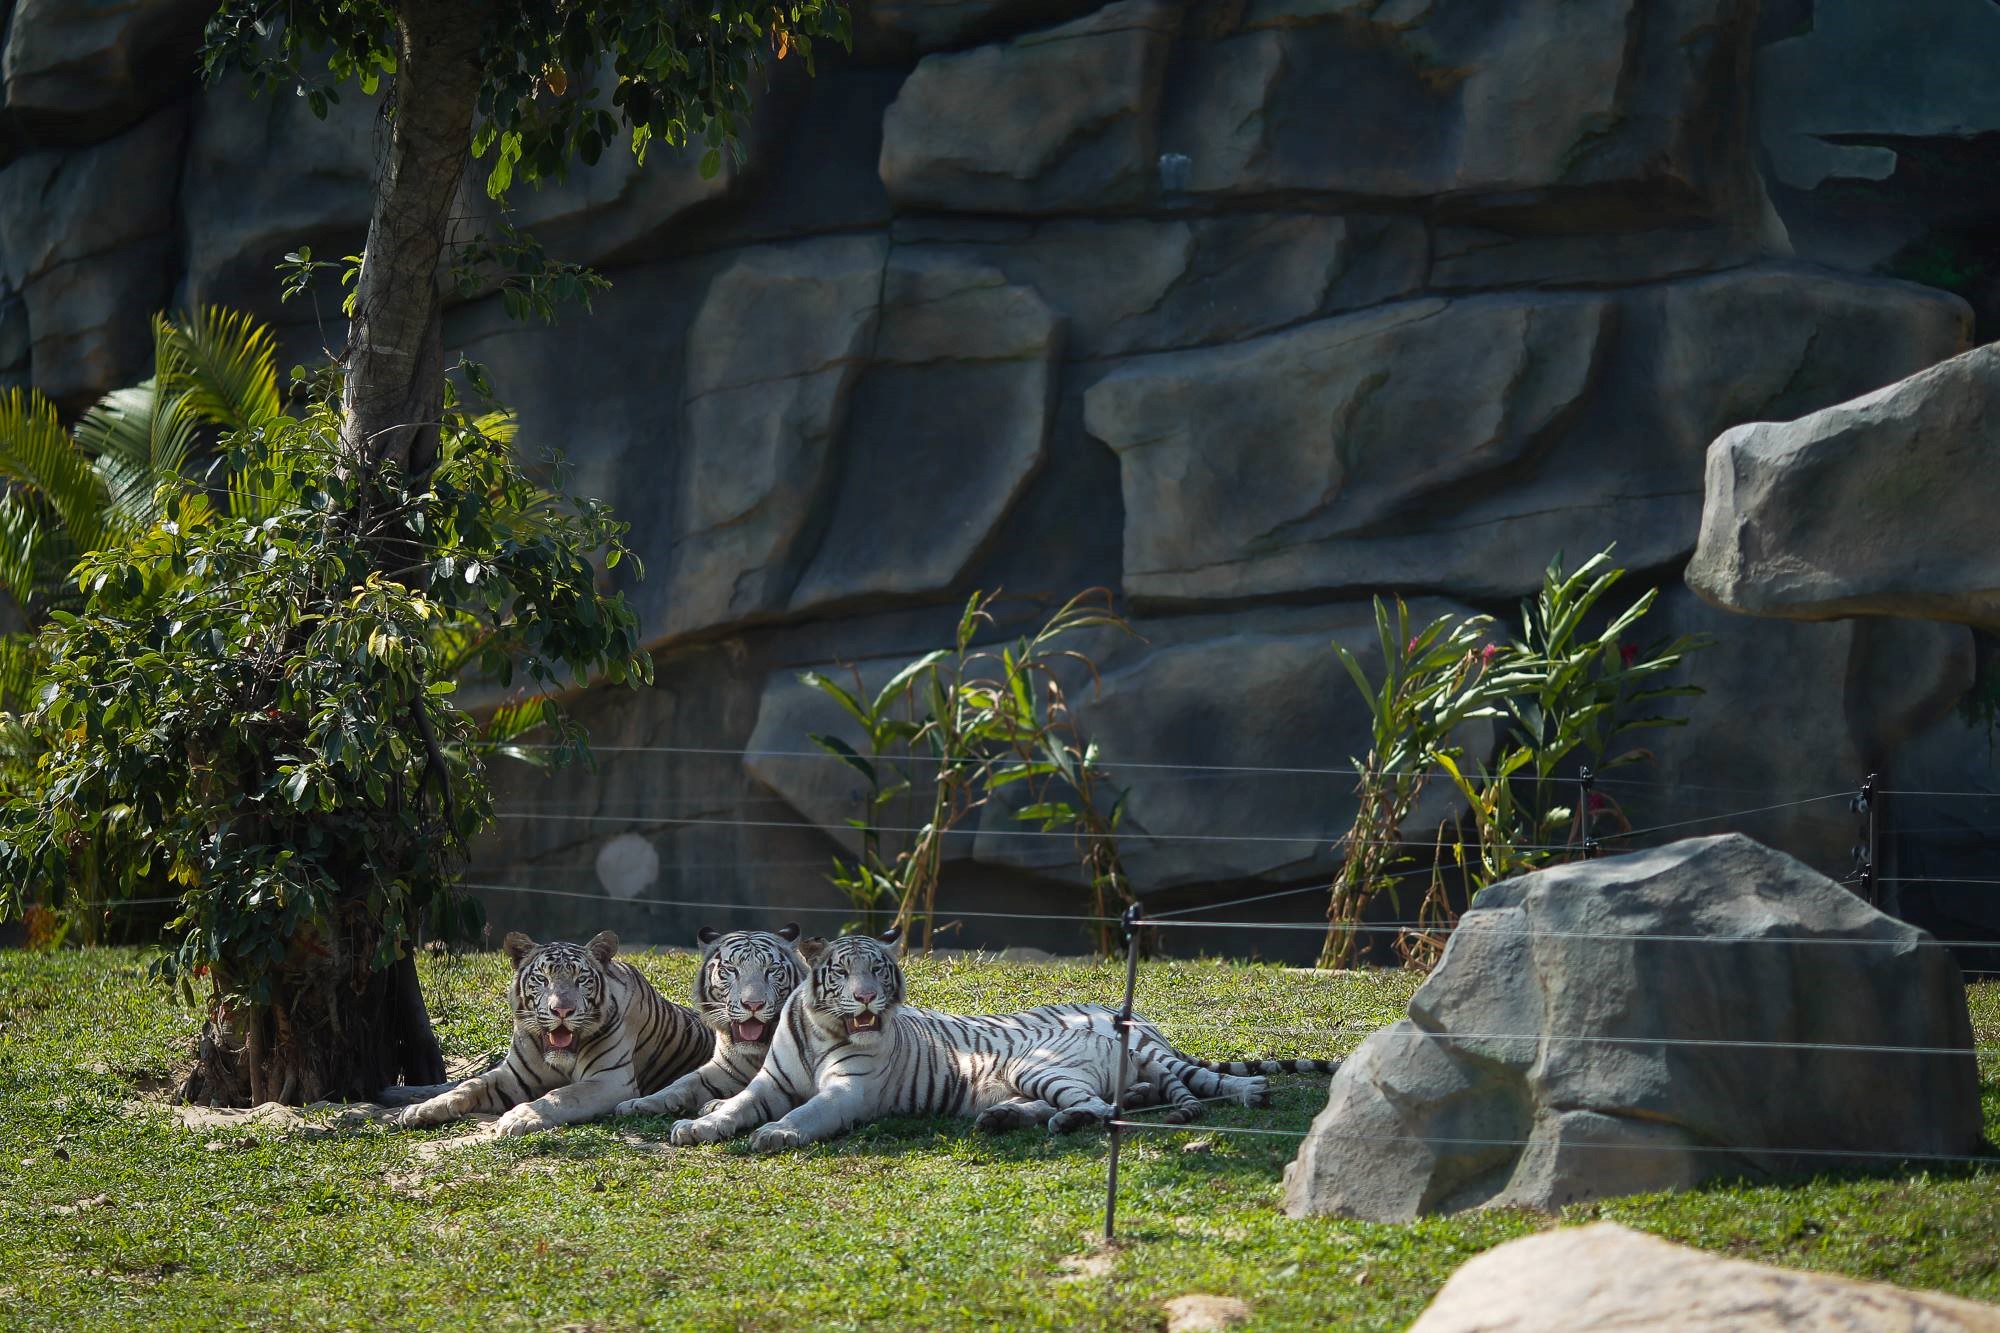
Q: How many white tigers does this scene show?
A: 3